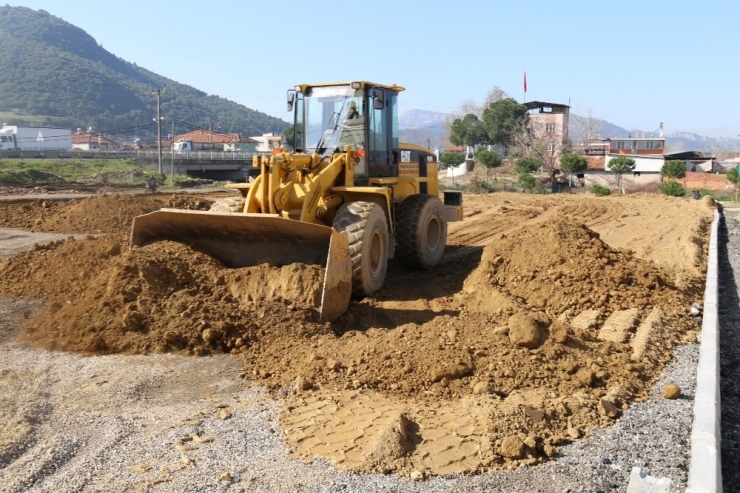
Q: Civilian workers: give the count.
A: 1